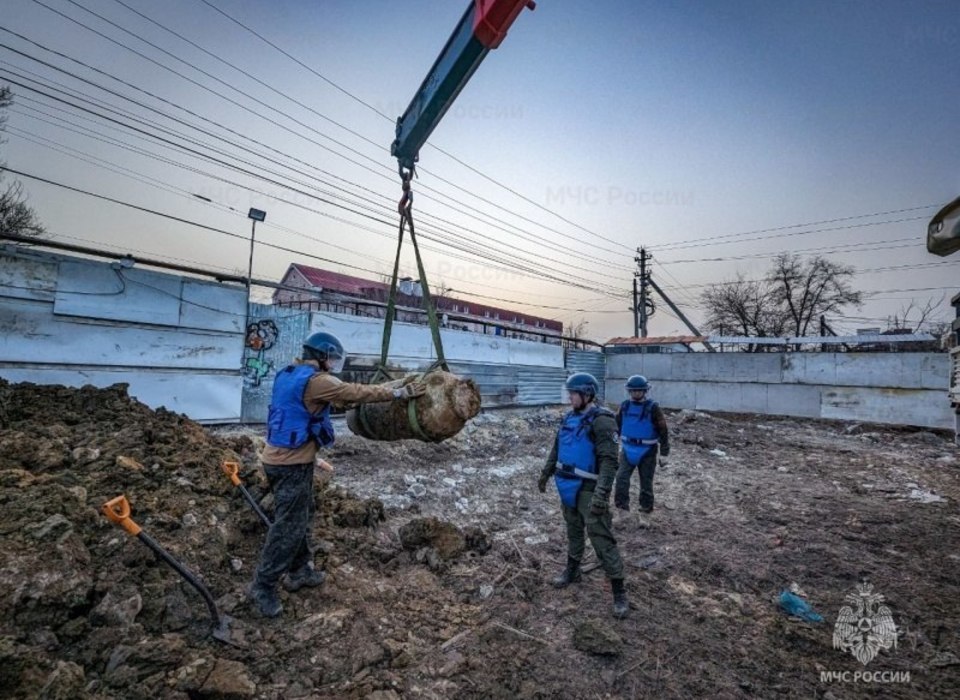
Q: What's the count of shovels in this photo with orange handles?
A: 2